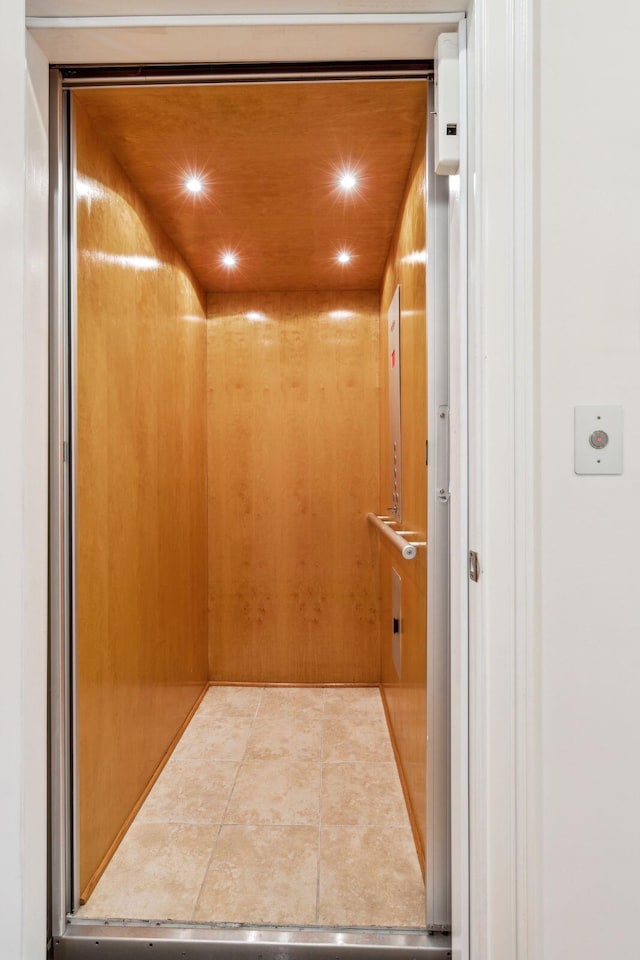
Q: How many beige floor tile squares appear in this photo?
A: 12